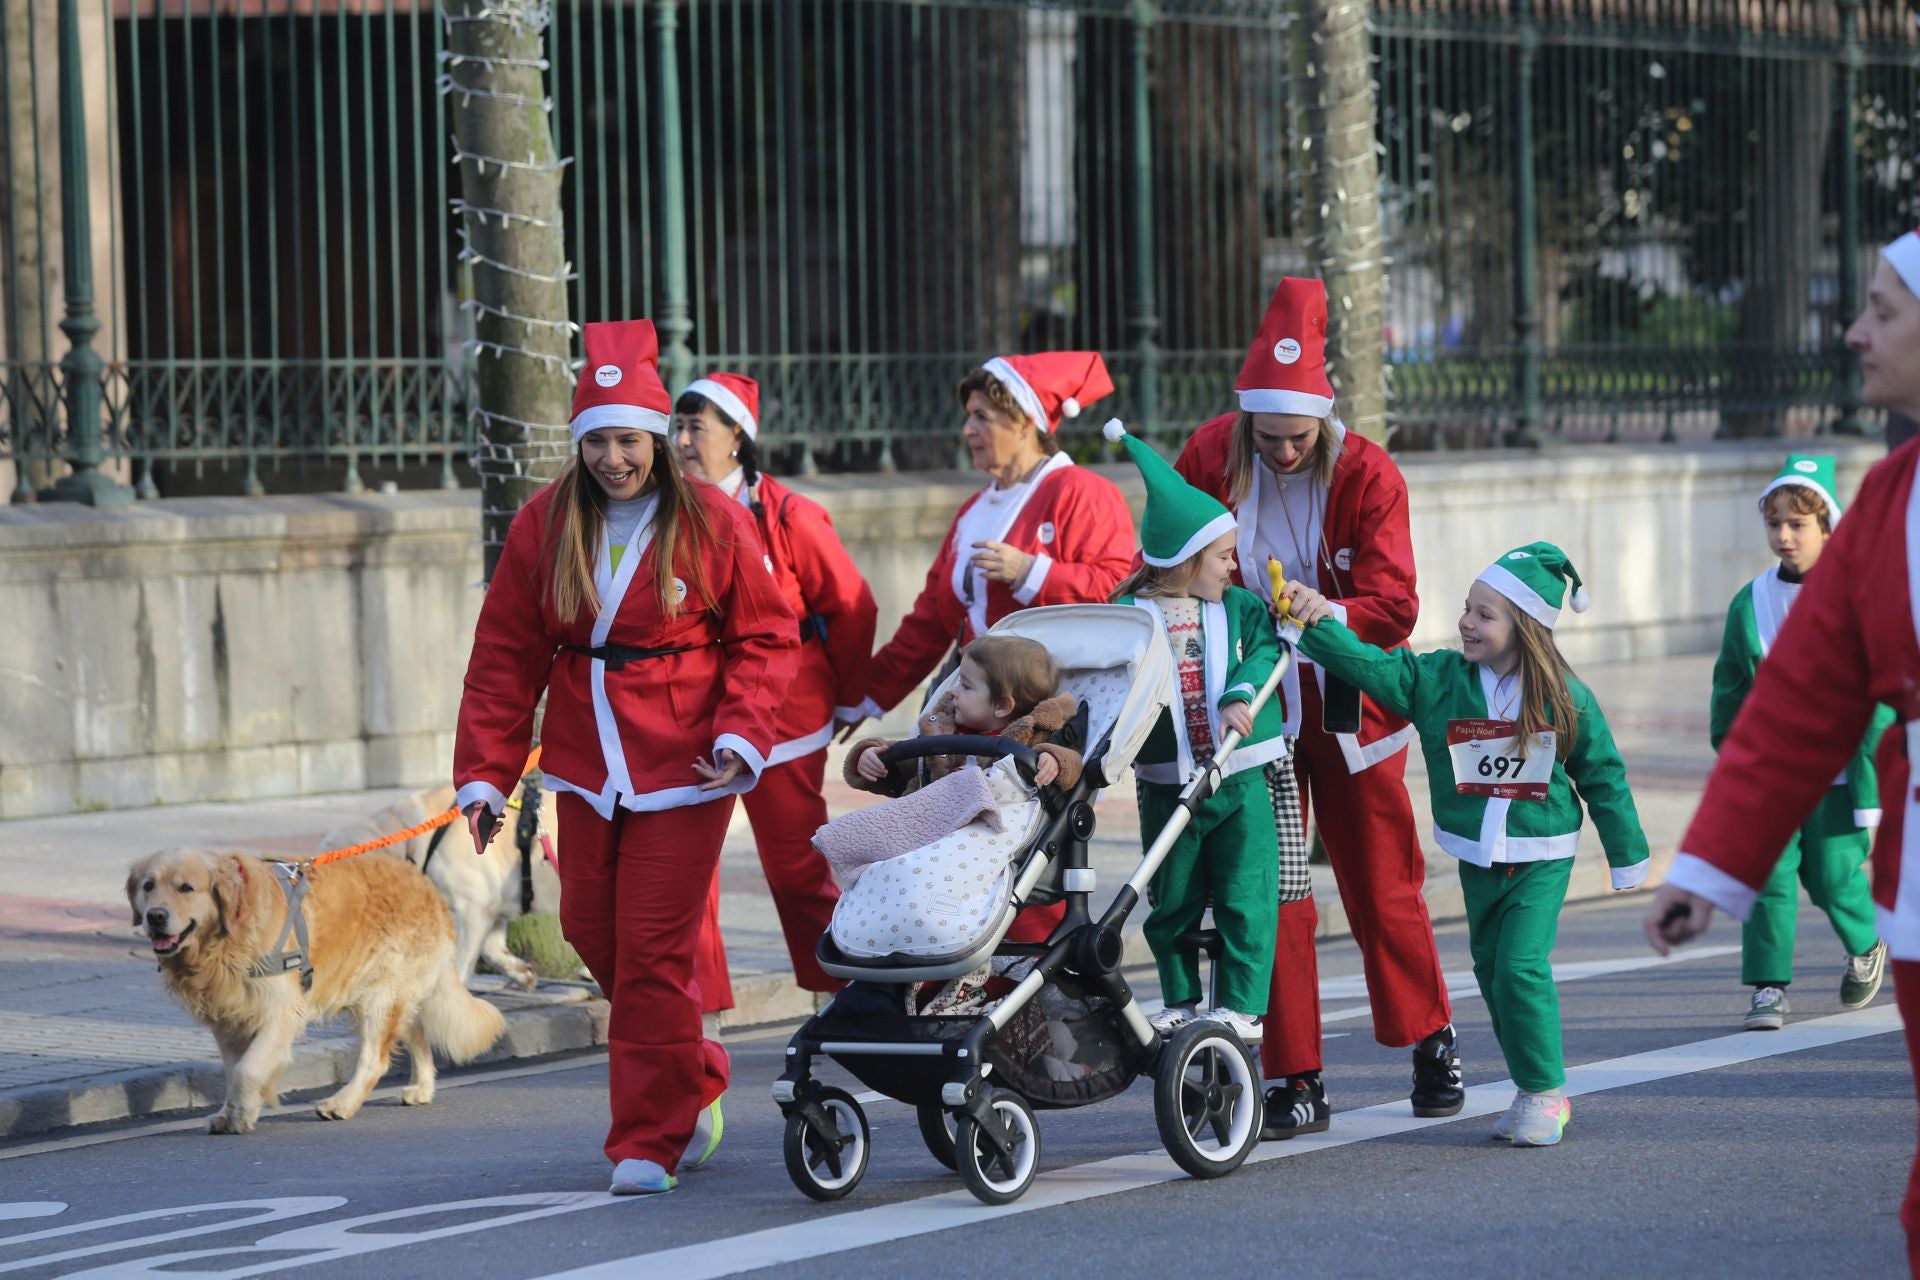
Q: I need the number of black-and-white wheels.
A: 4